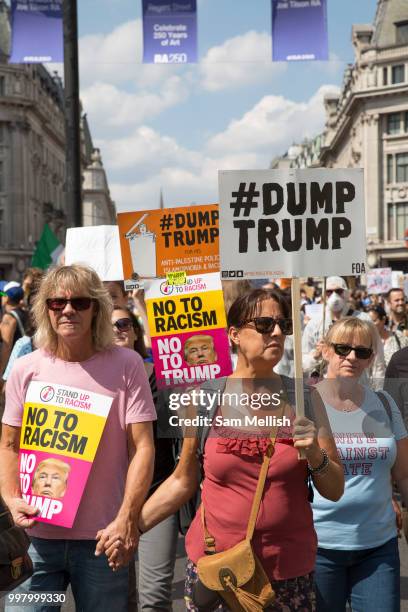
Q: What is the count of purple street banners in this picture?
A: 3